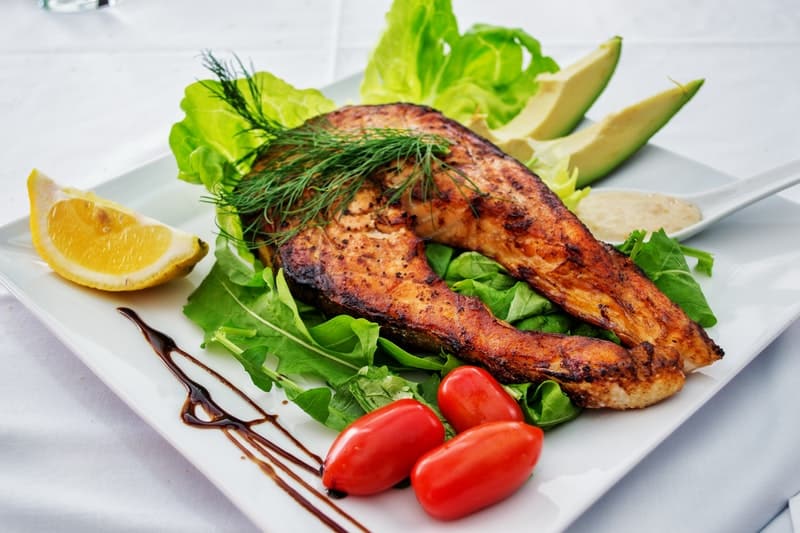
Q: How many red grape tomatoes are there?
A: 3